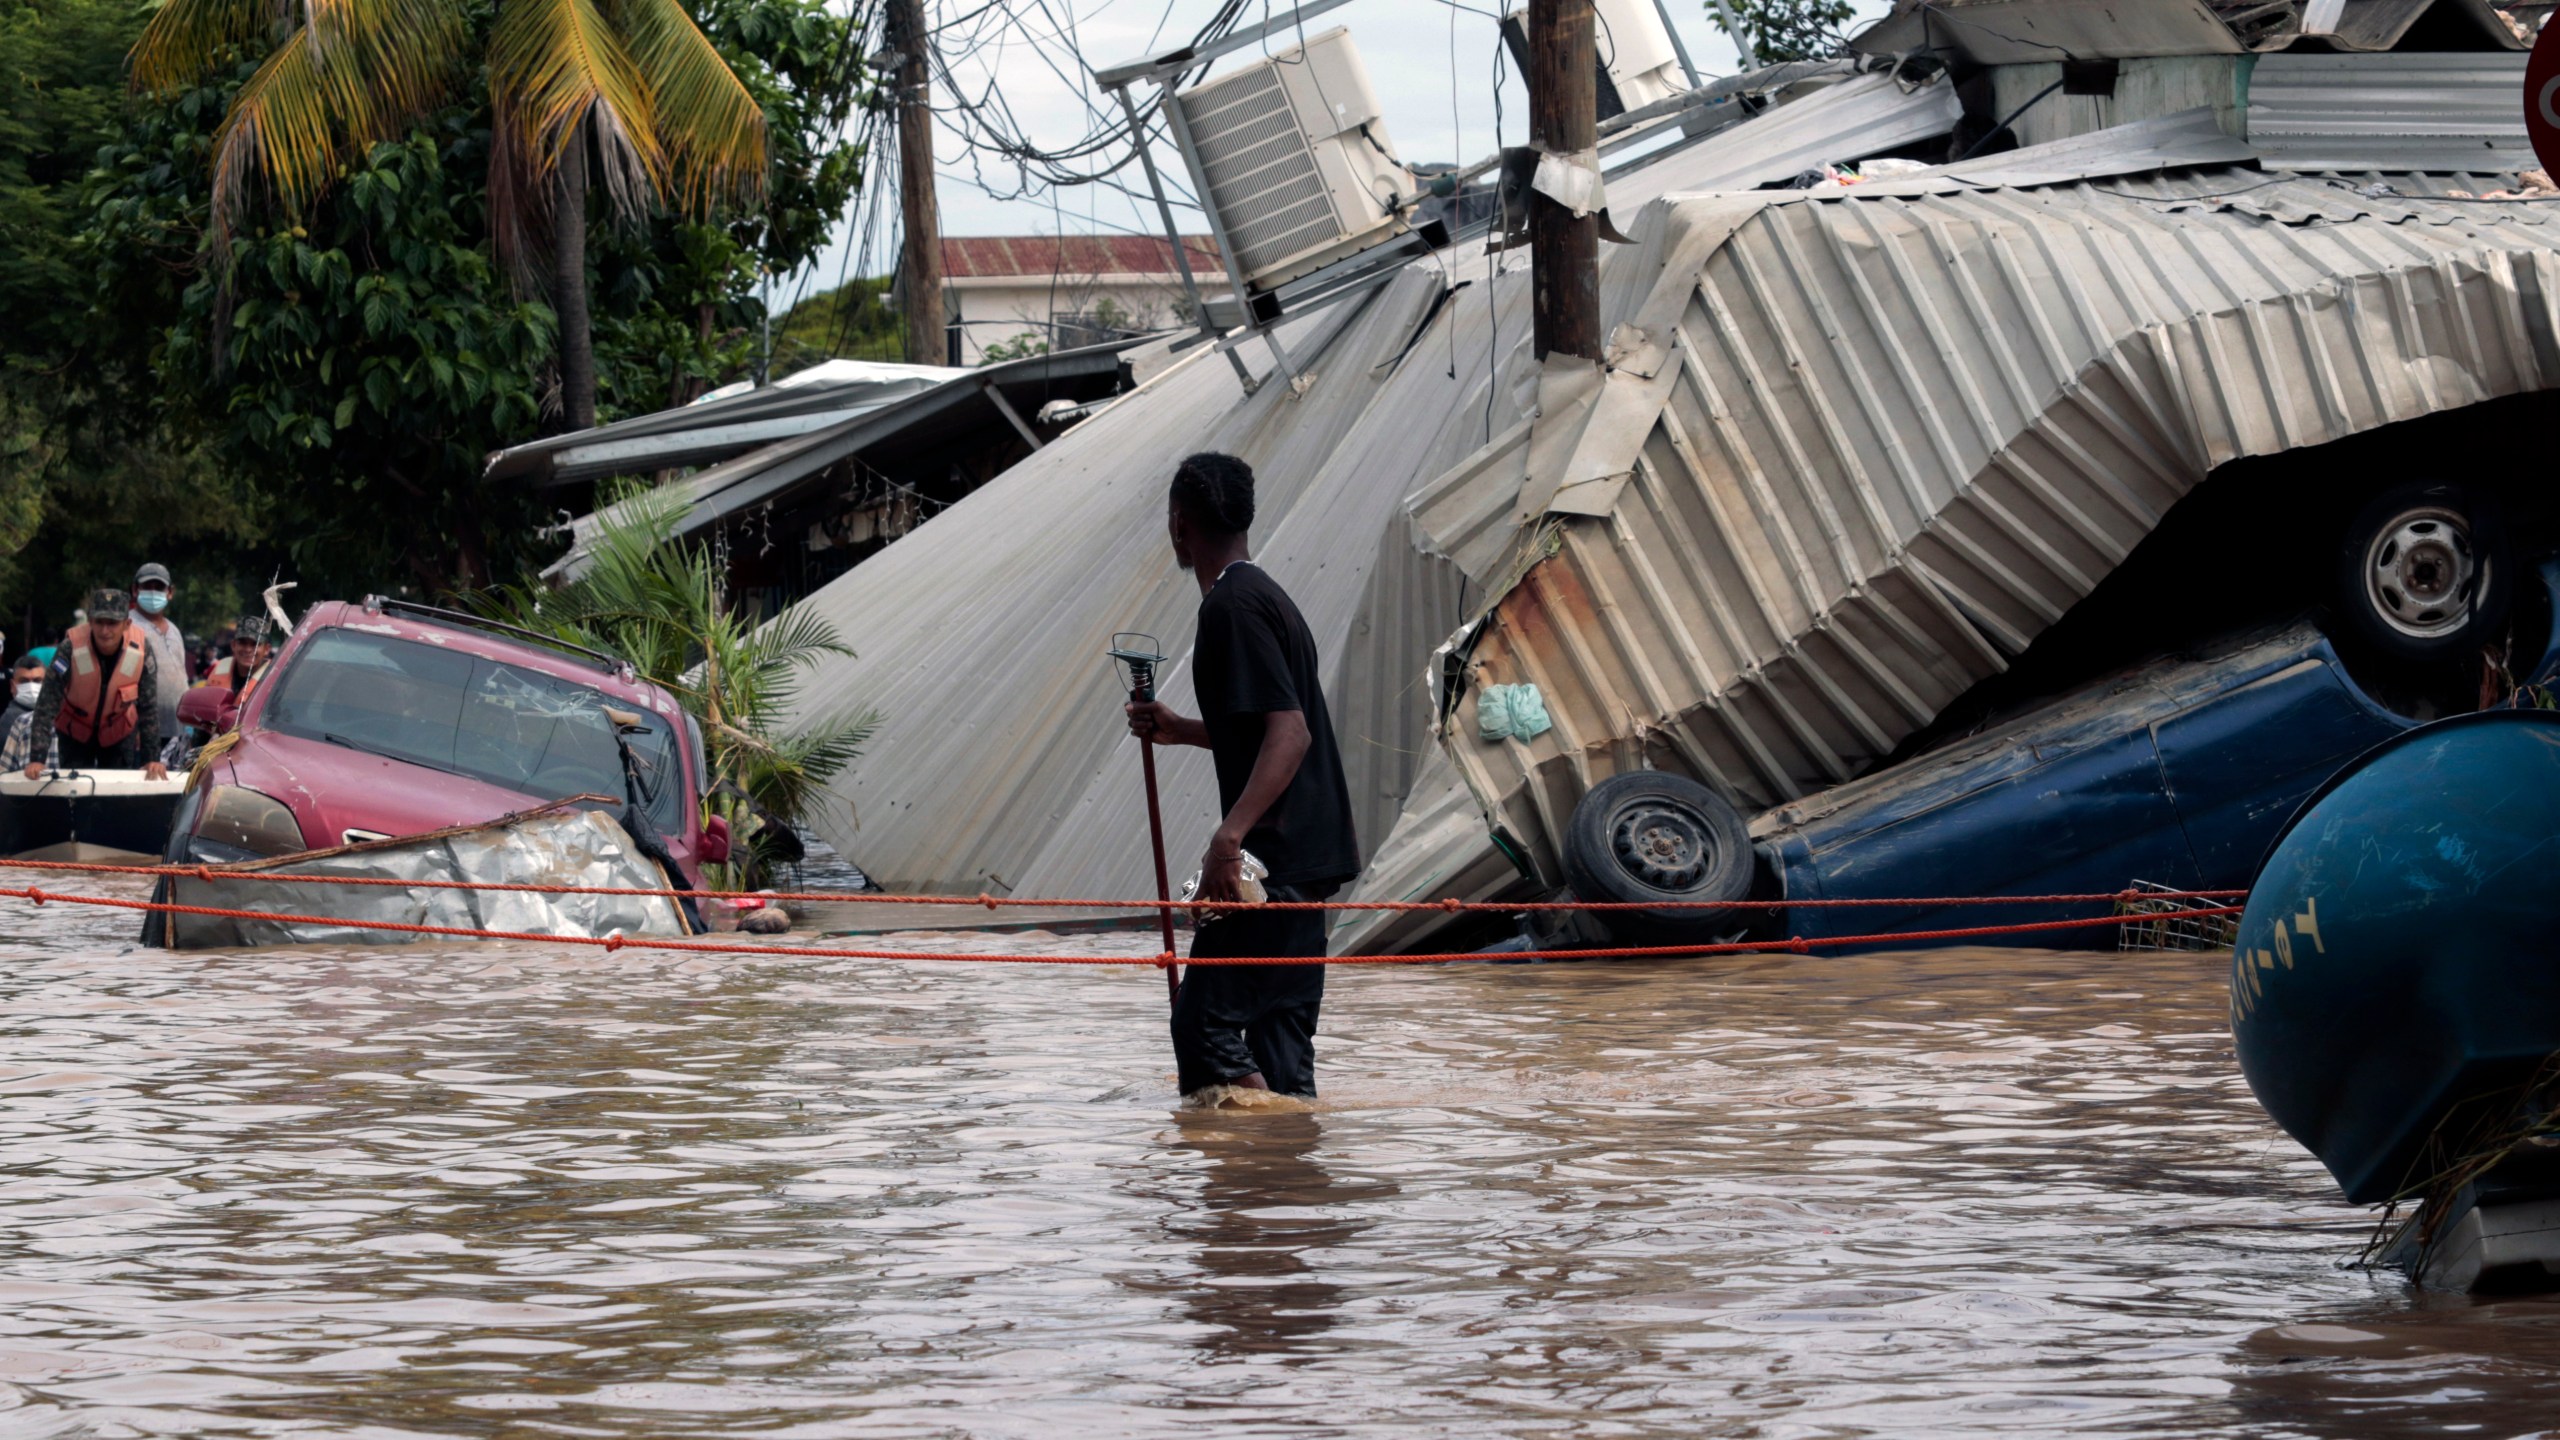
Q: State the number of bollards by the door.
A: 0